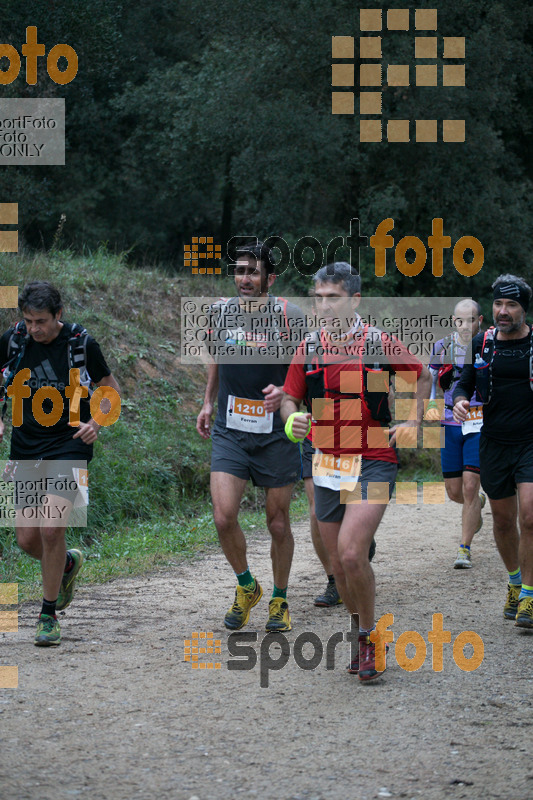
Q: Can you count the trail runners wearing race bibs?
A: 4